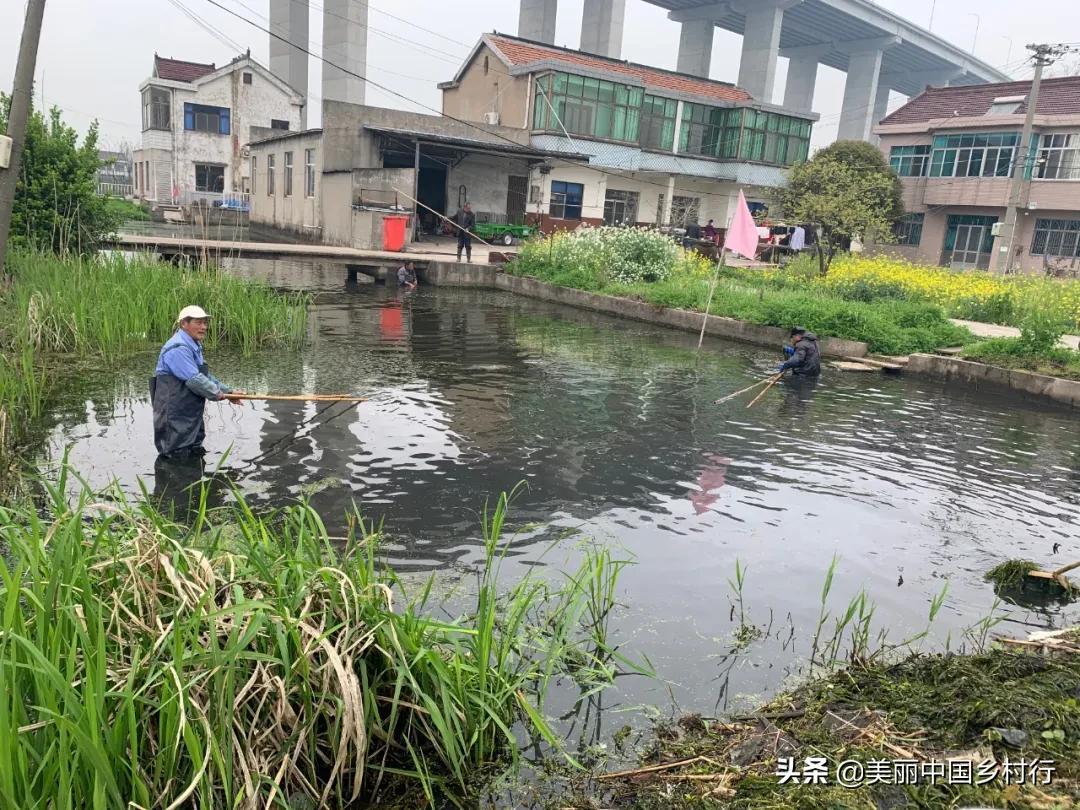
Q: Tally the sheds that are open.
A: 1